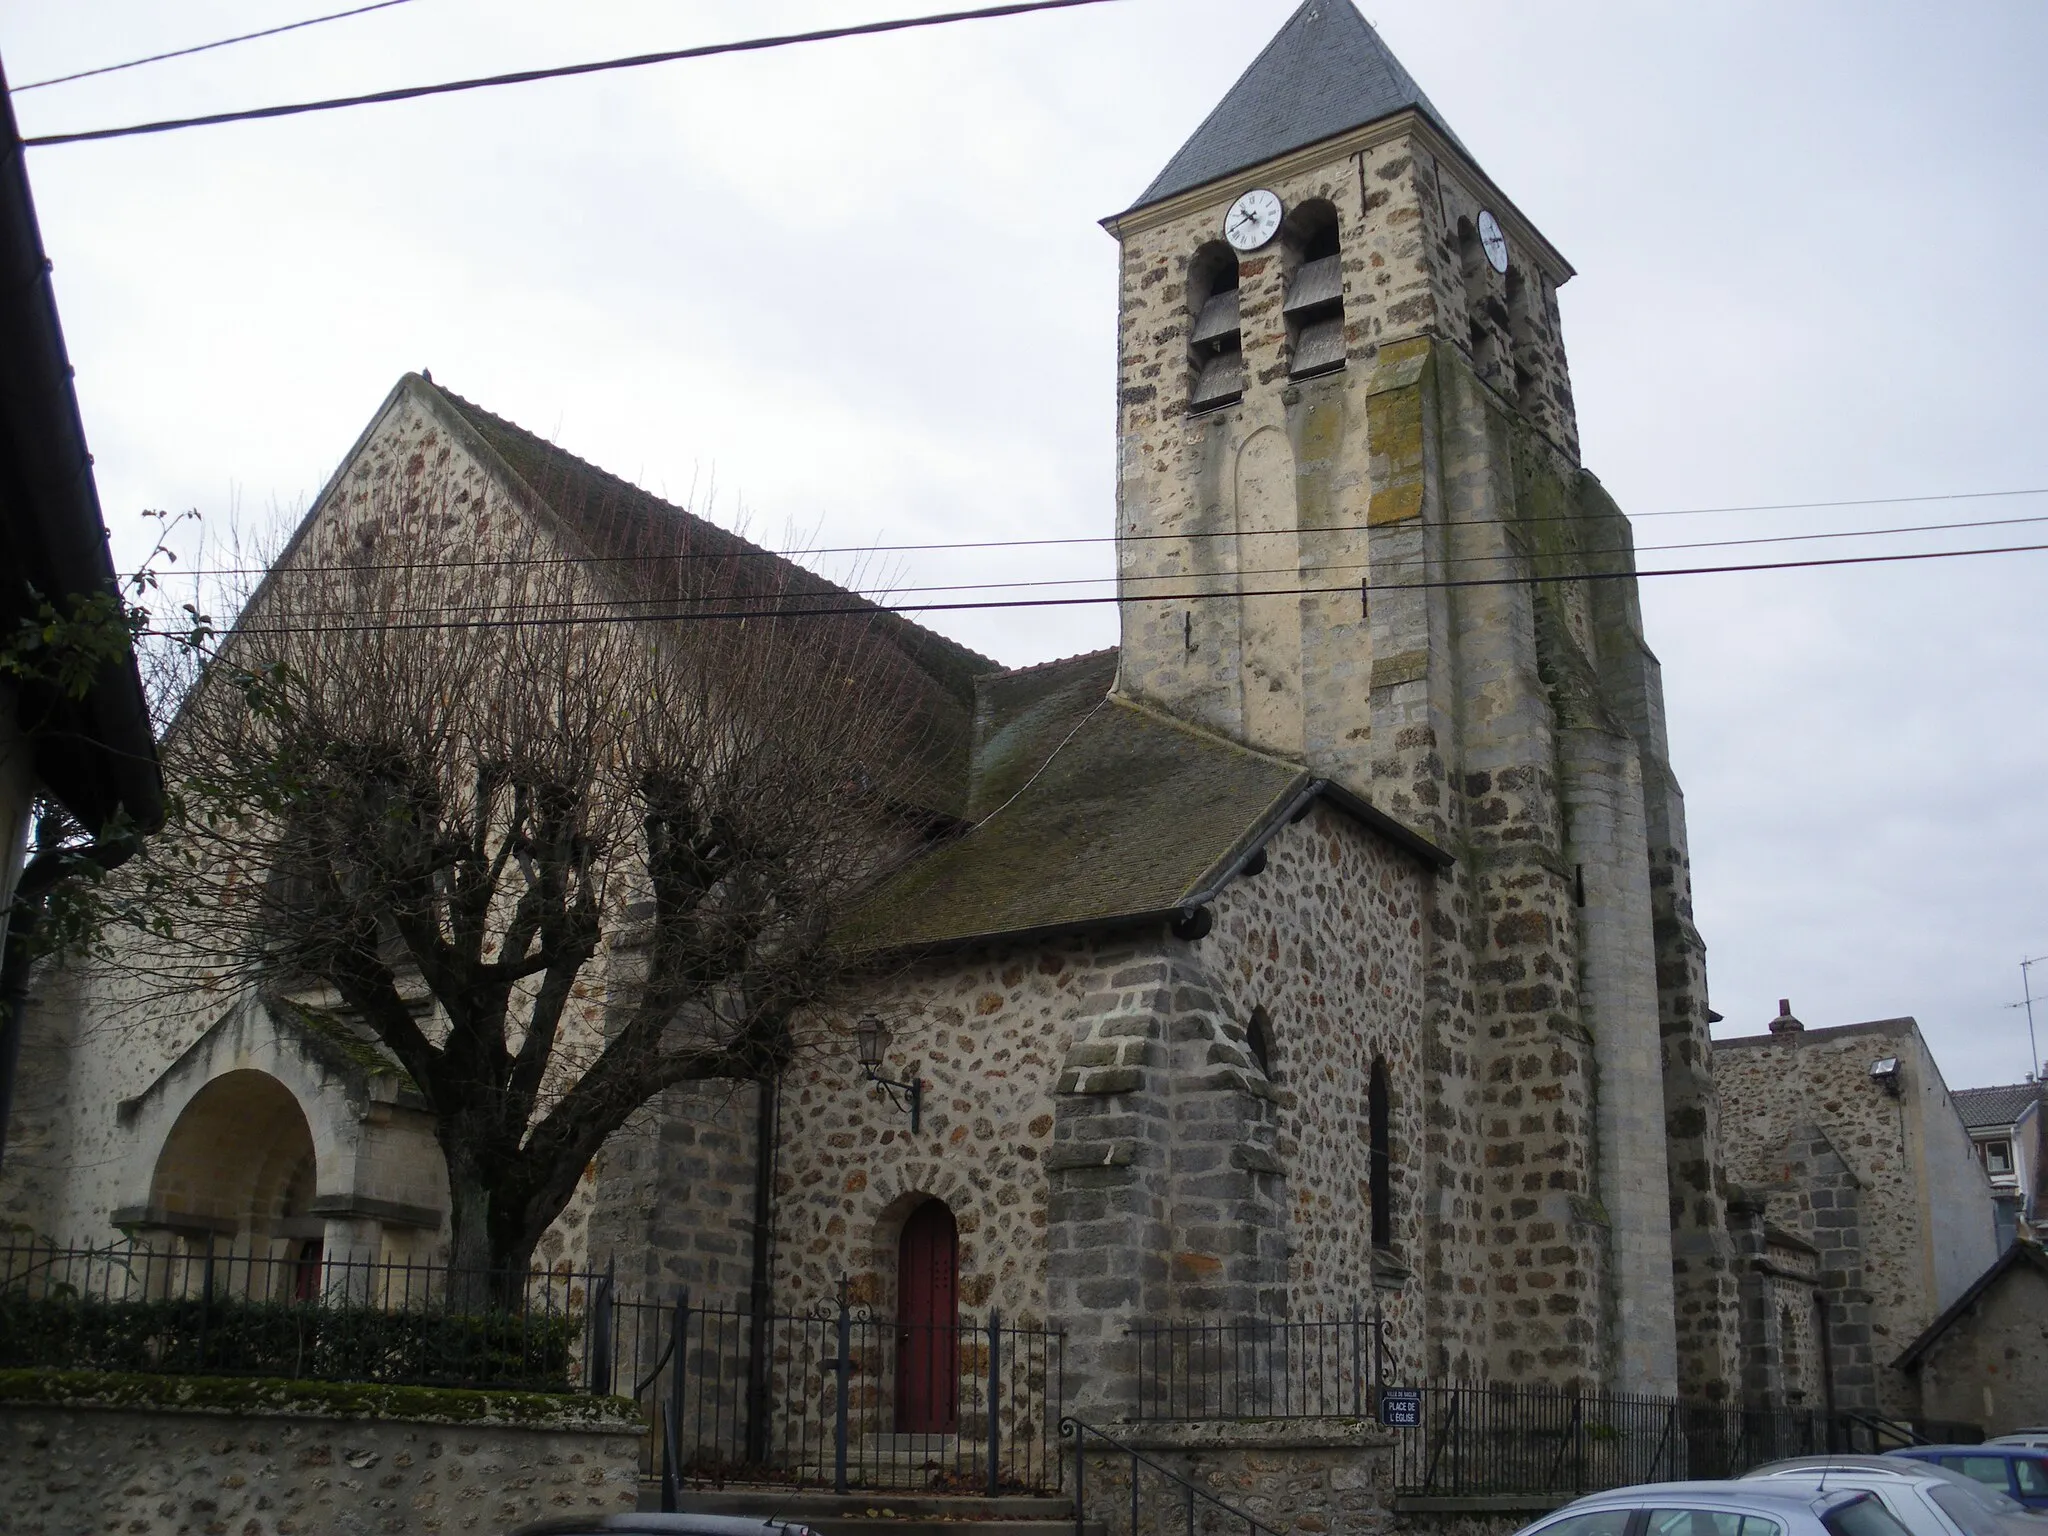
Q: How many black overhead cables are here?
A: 5